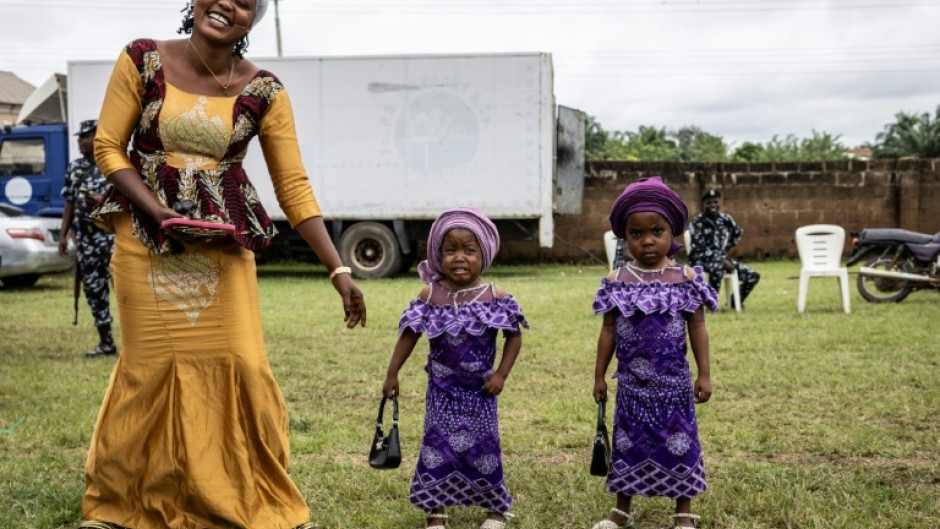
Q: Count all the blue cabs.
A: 1